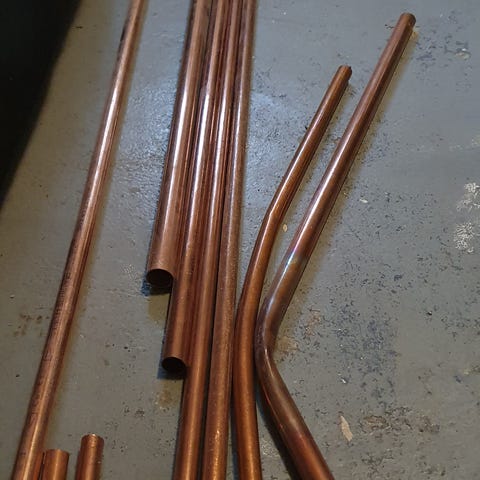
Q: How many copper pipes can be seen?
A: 9